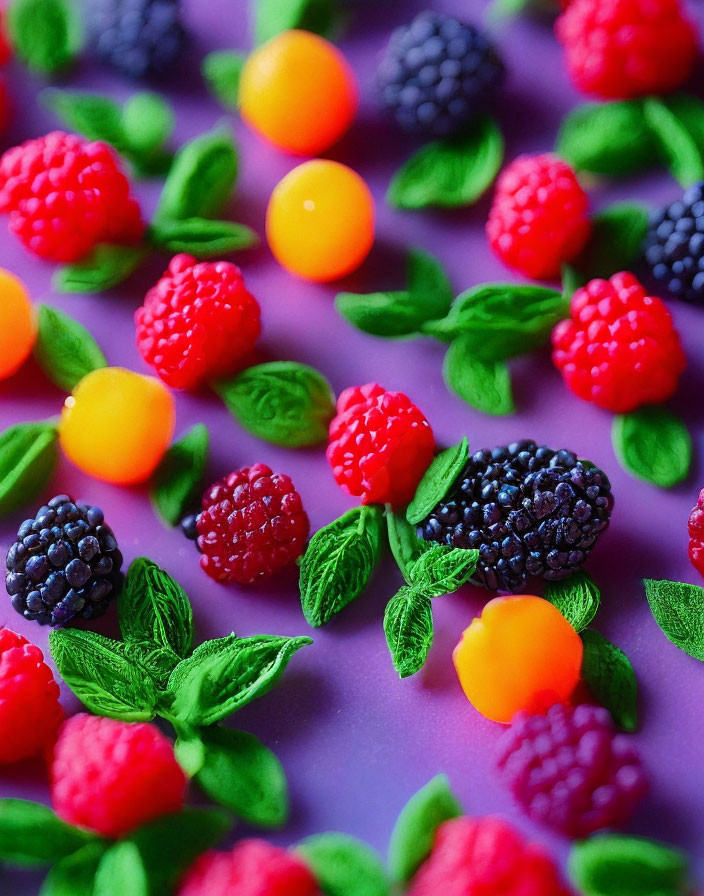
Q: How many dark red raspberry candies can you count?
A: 1